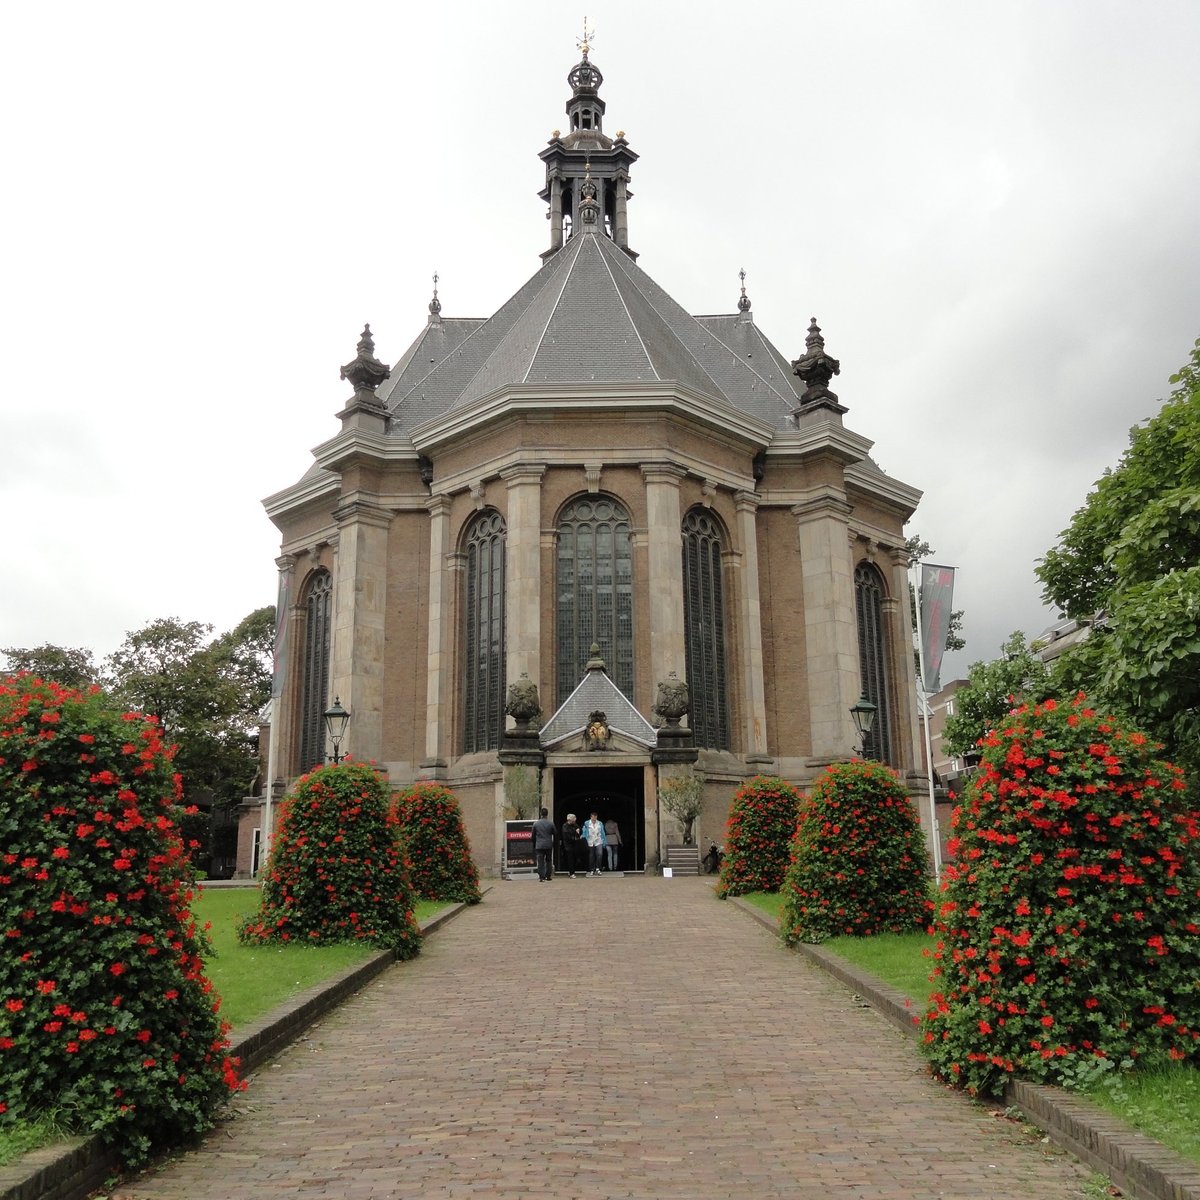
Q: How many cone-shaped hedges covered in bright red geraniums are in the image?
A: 6